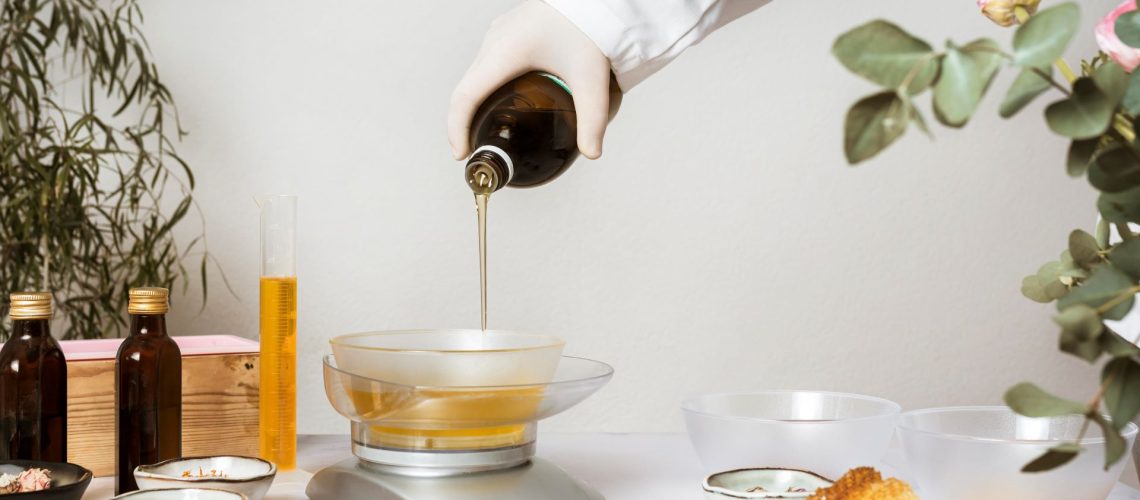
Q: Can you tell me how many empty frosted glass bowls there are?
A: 2